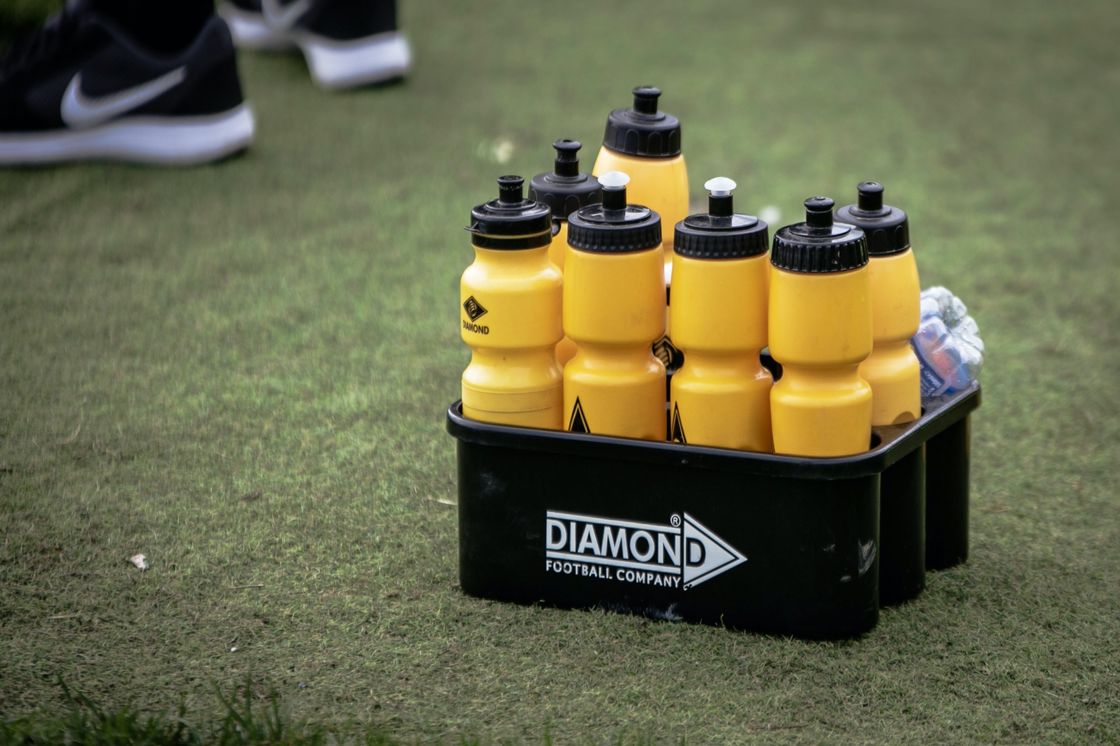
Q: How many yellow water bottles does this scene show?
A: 7